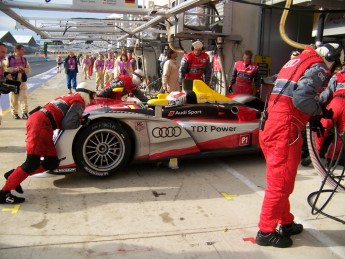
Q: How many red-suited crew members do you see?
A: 6